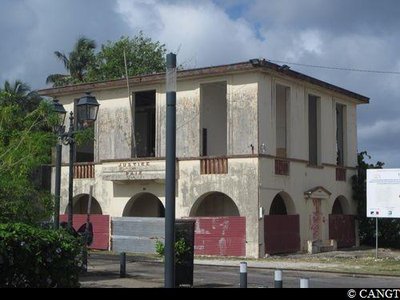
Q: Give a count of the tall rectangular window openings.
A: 6